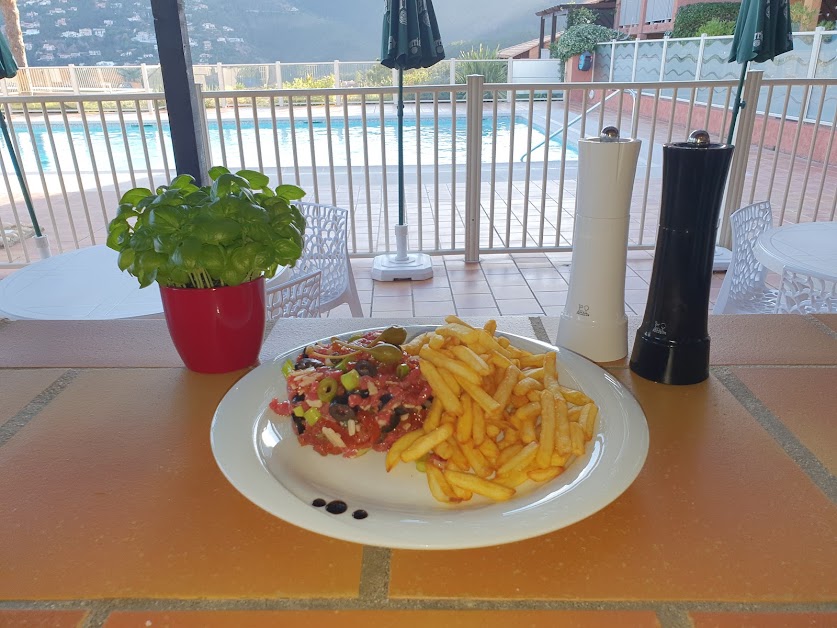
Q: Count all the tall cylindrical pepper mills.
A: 2